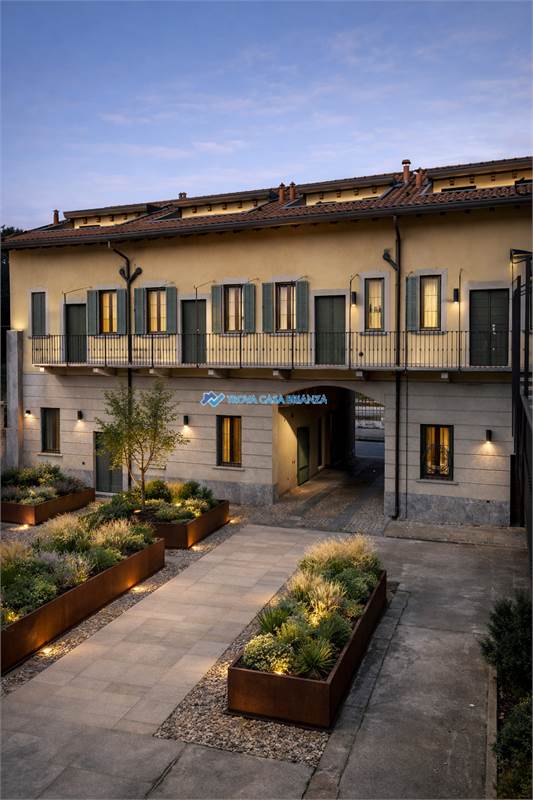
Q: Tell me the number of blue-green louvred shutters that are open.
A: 9